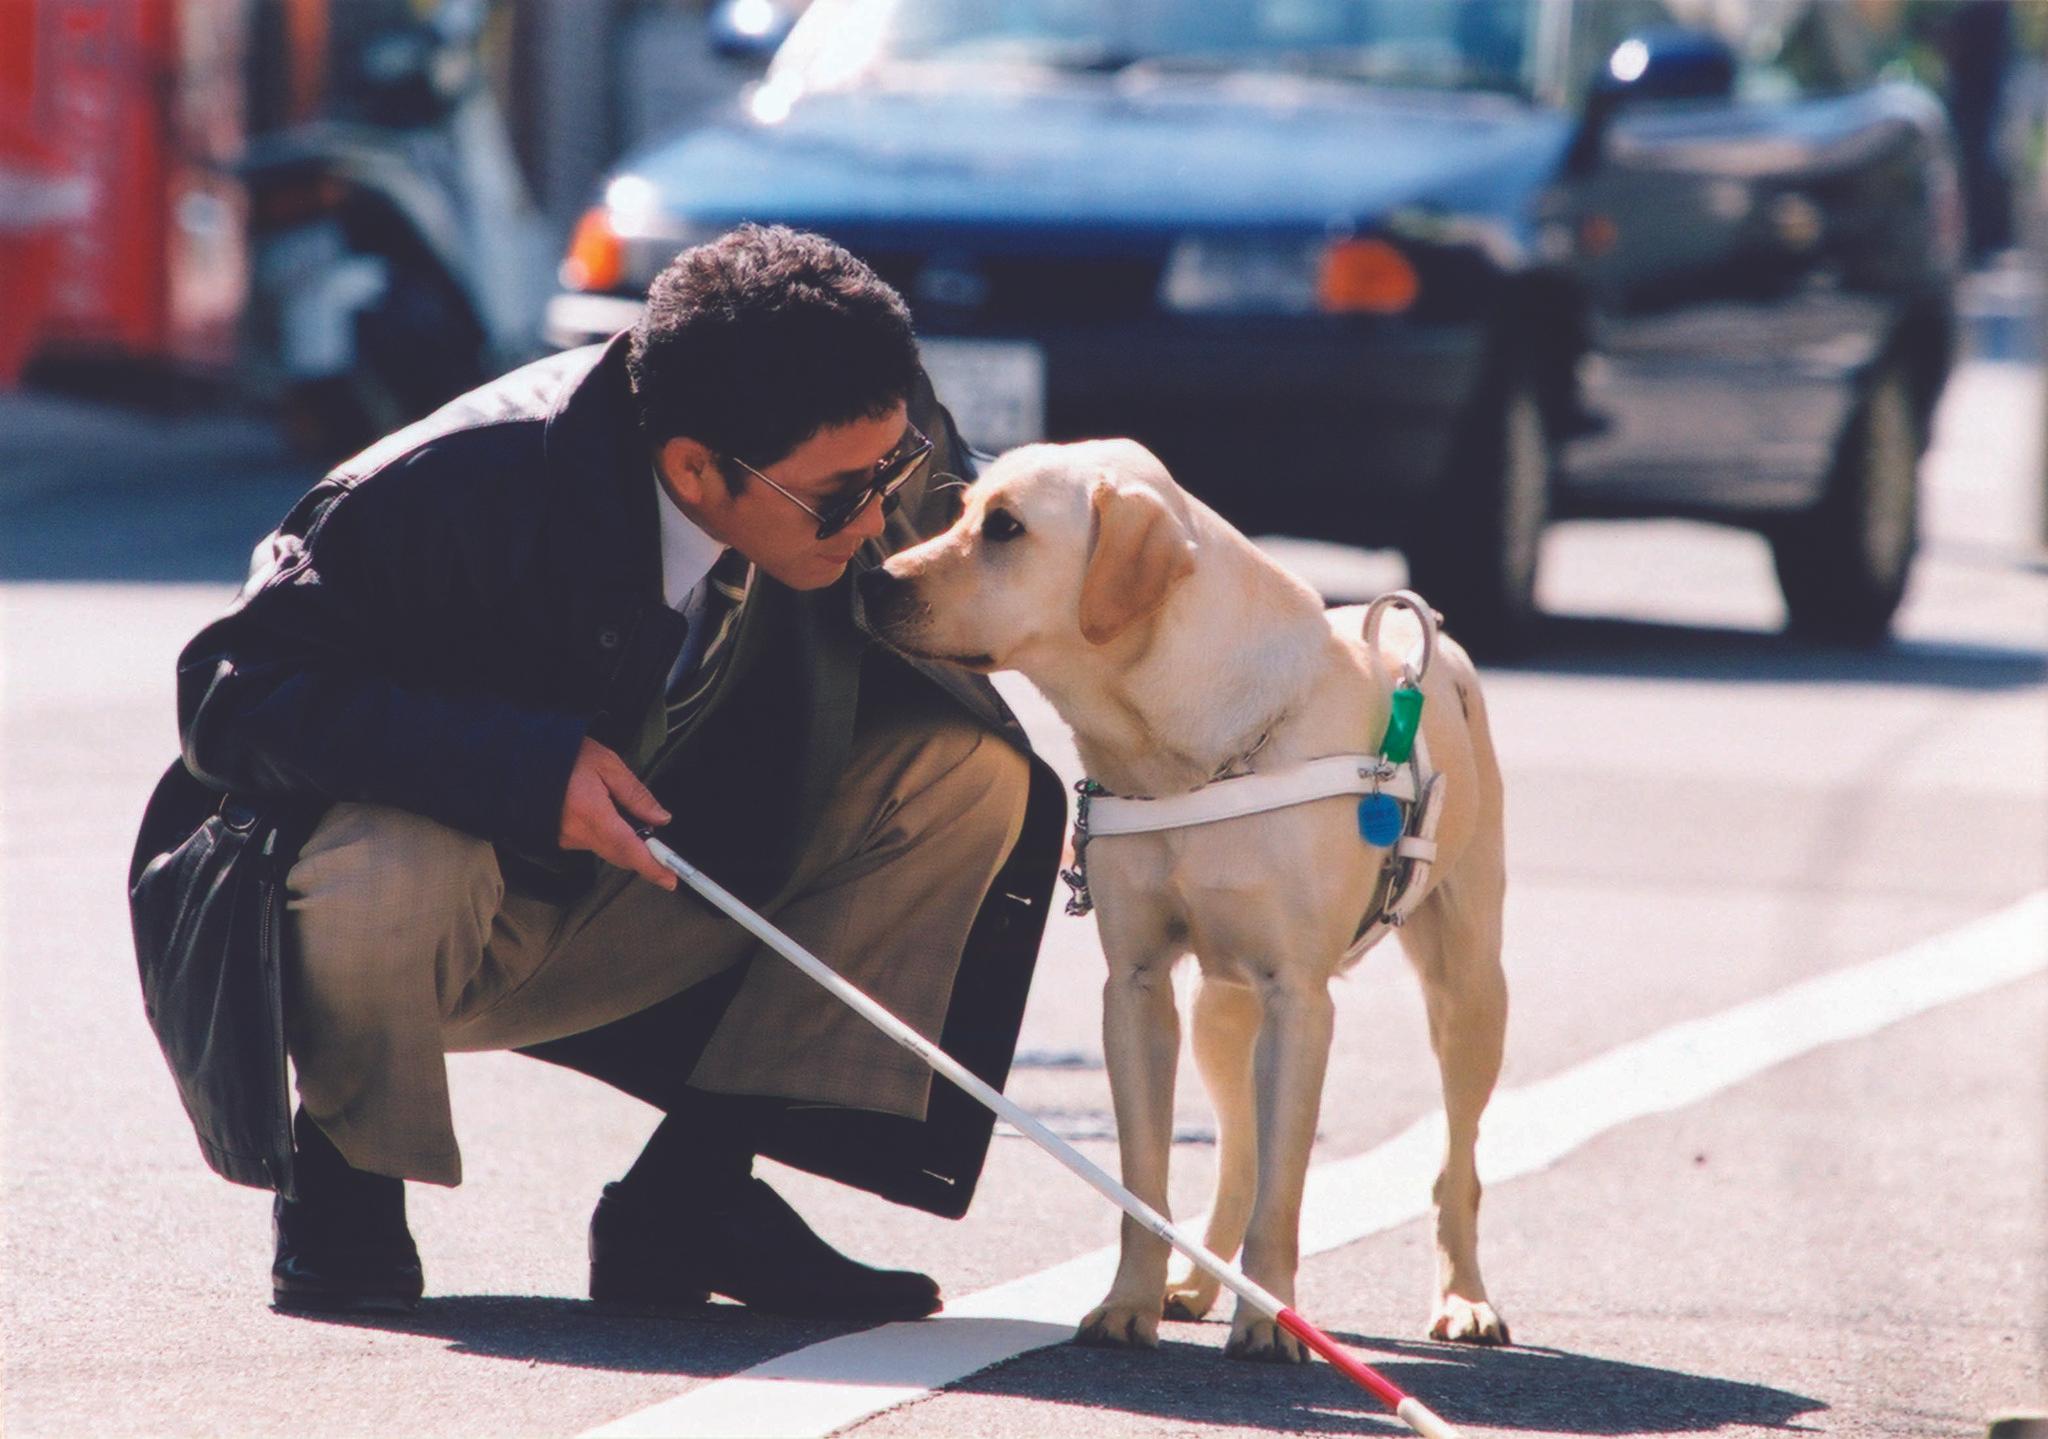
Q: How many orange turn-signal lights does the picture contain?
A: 2